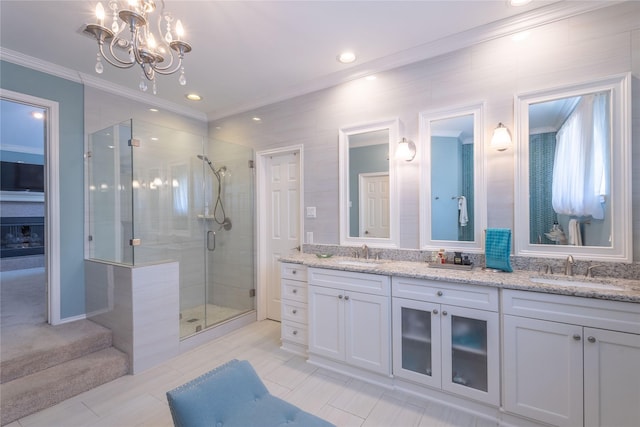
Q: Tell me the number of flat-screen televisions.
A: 1